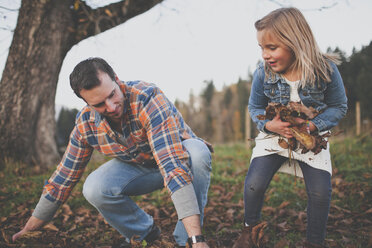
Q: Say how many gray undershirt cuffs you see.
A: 2